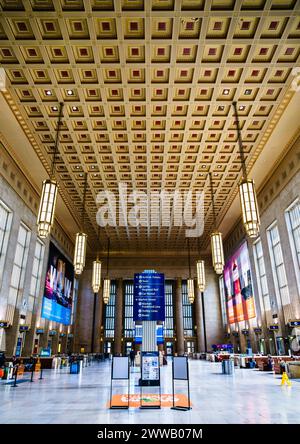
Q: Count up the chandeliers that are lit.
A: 8